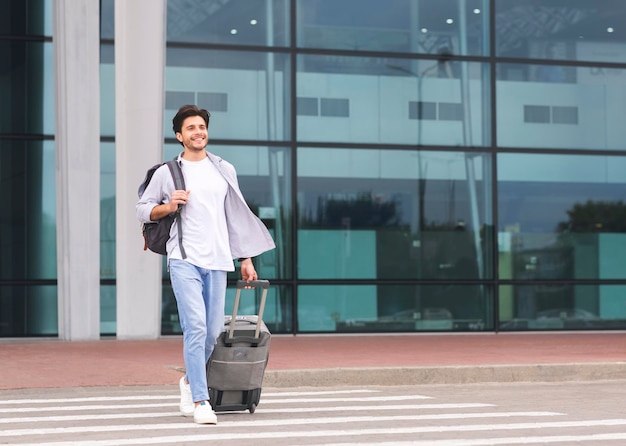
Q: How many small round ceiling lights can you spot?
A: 6